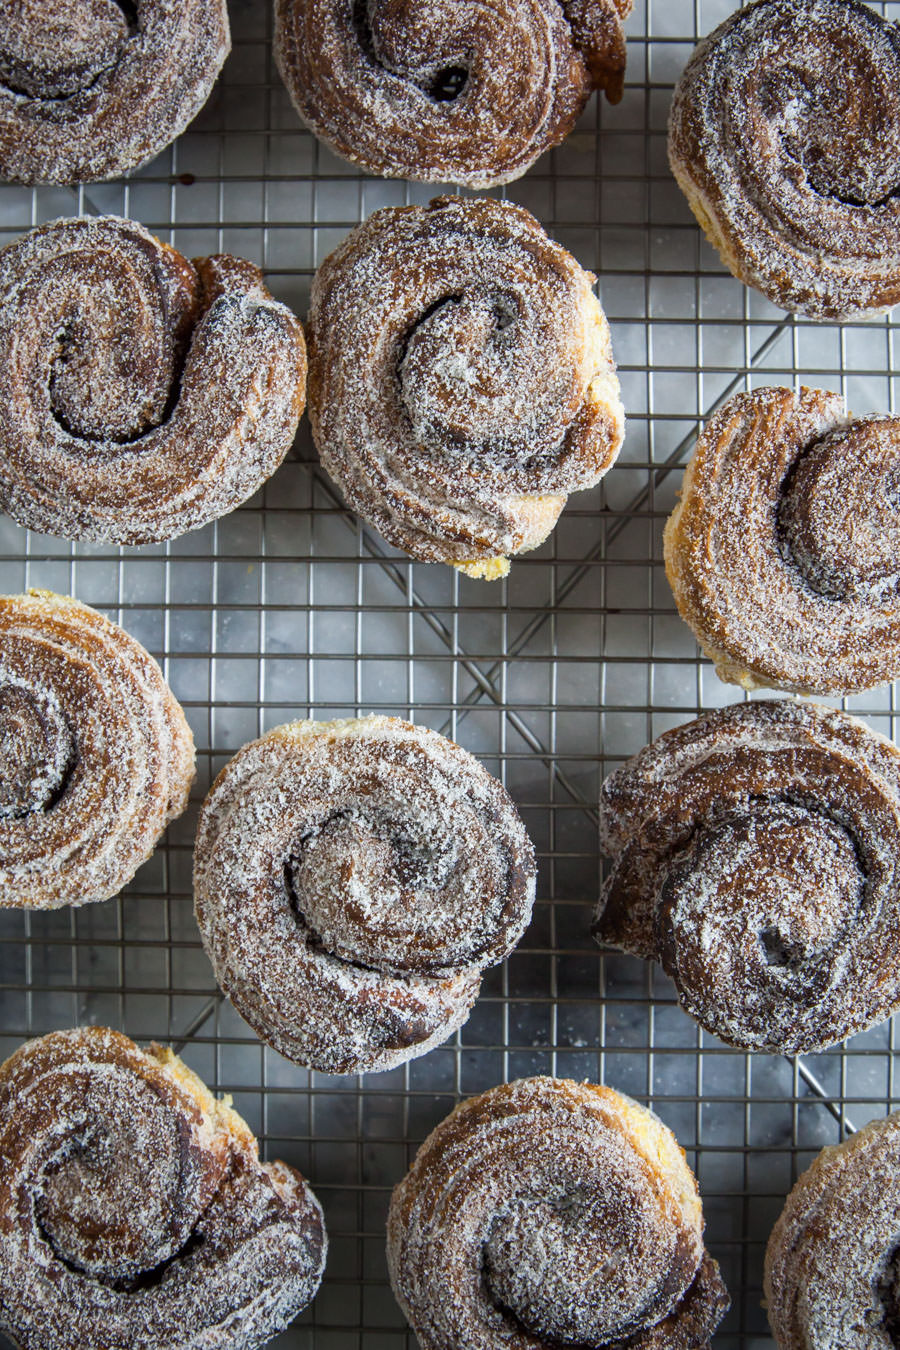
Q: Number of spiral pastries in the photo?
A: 12